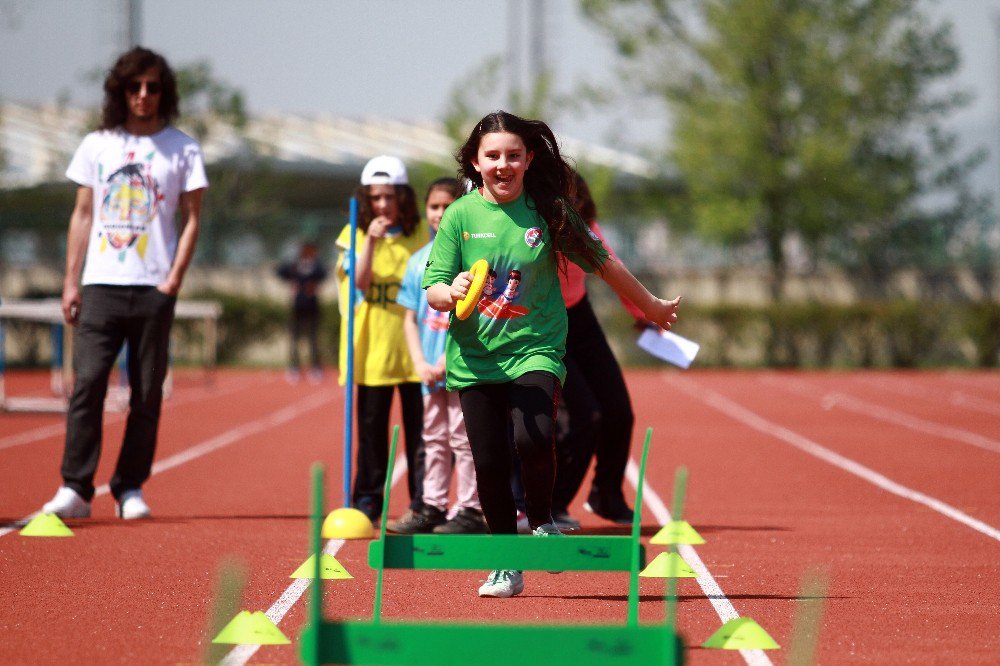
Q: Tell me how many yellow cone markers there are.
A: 6